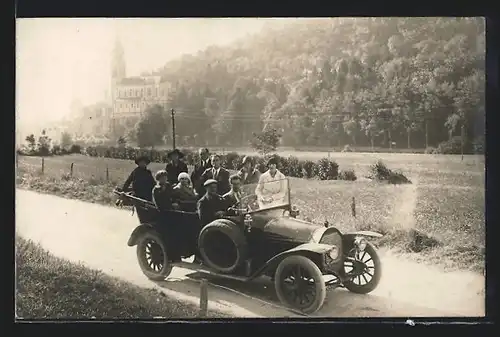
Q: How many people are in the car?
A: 10